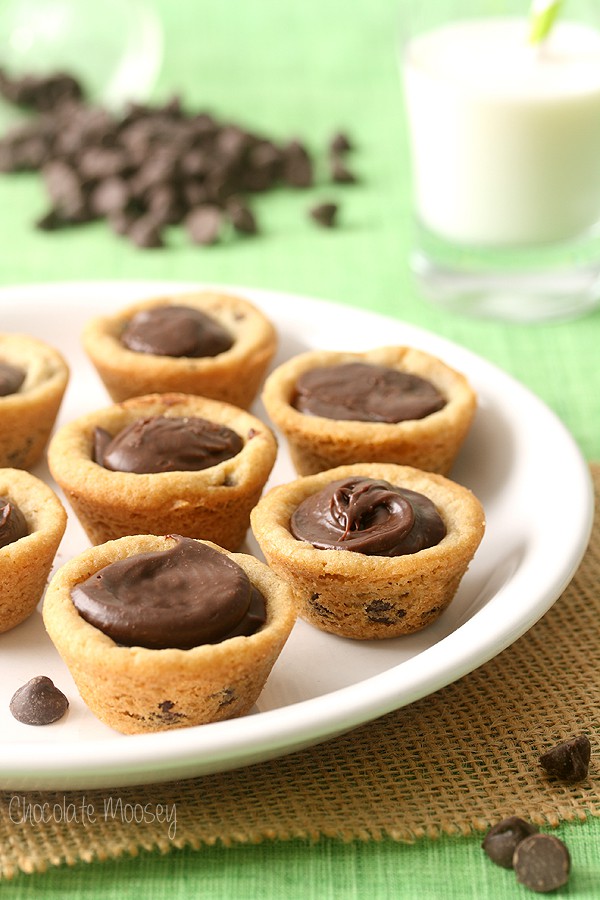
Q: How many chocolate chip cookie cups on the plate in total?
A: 7